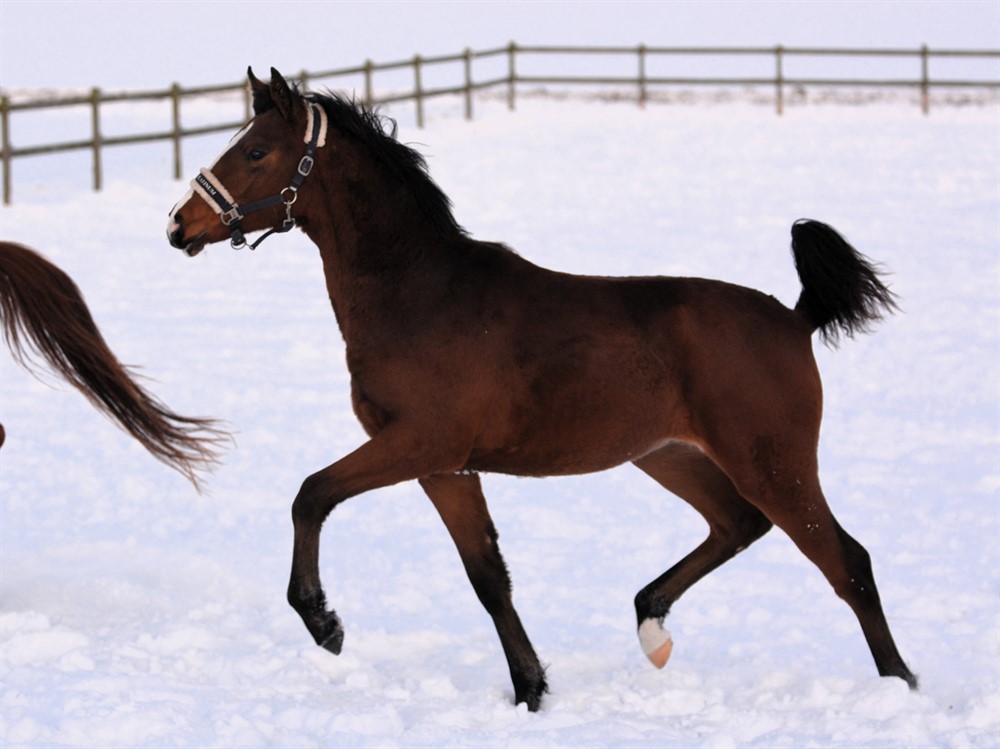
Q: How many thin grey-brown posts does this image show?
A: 12